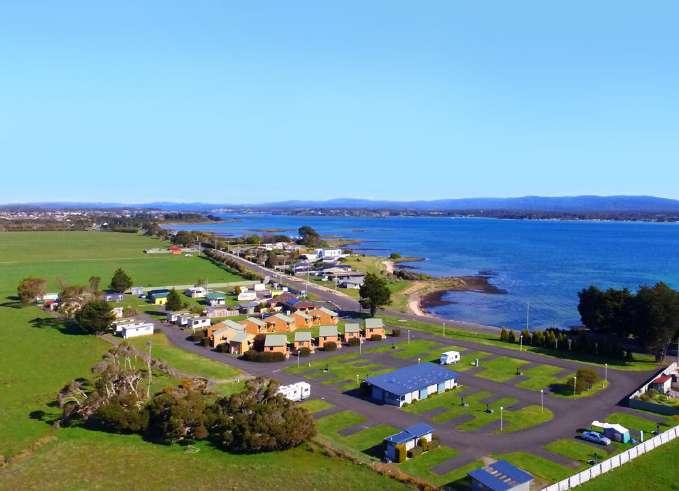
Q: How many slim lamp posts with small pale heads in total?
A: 11